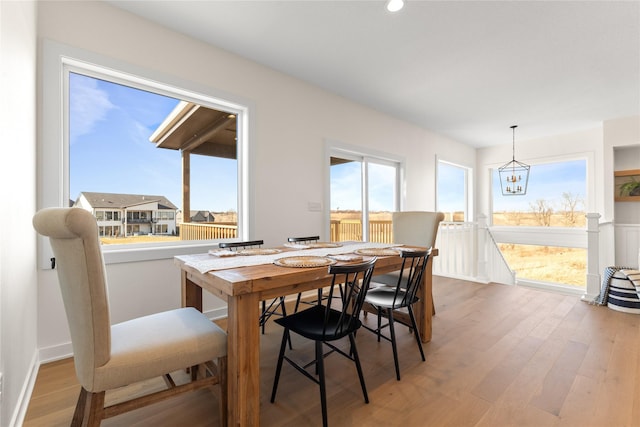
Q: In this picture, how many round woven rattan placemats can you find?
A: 4